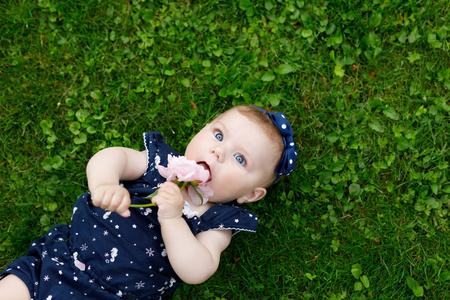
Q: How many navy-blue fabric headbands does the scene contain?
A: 1